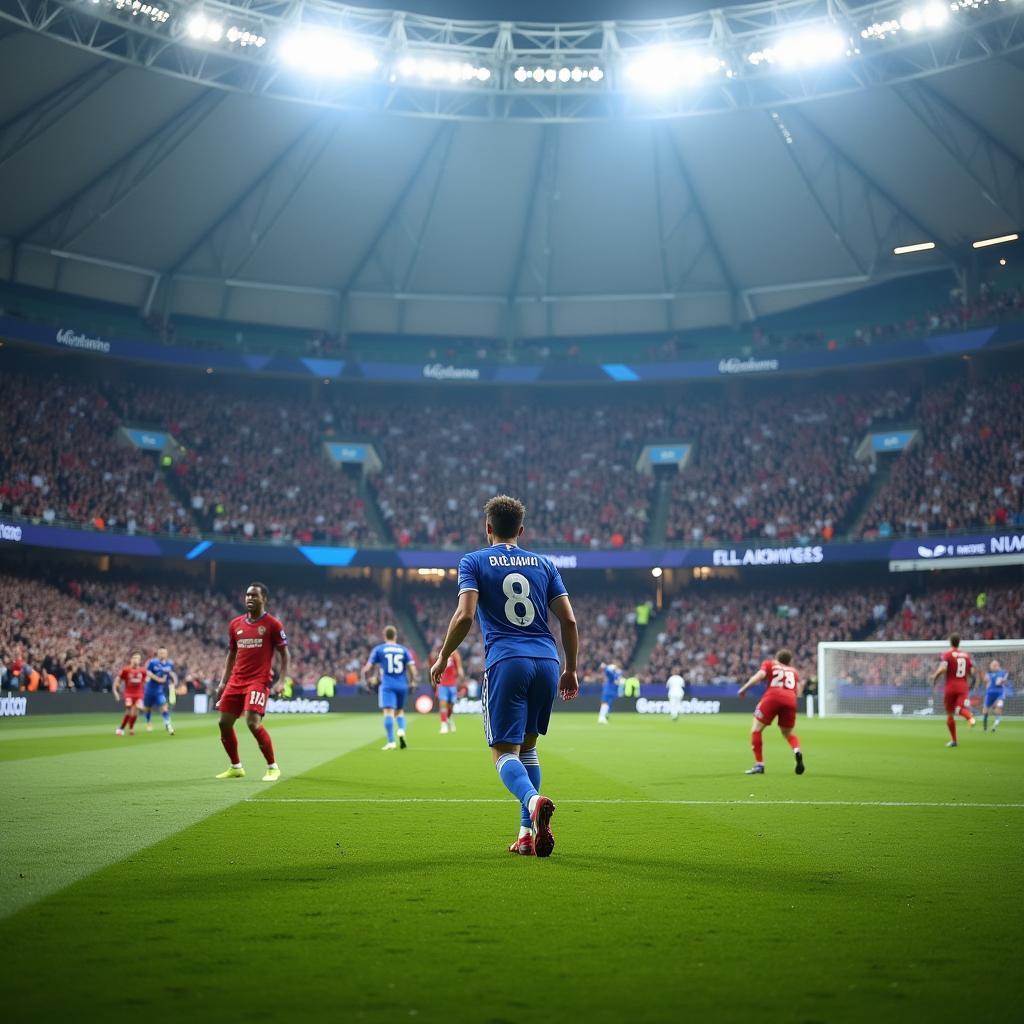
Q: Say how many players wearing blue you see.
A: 5